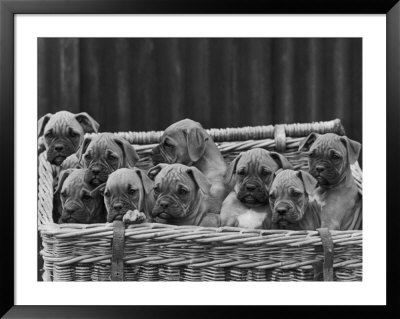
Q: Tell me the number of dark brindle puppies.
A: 0